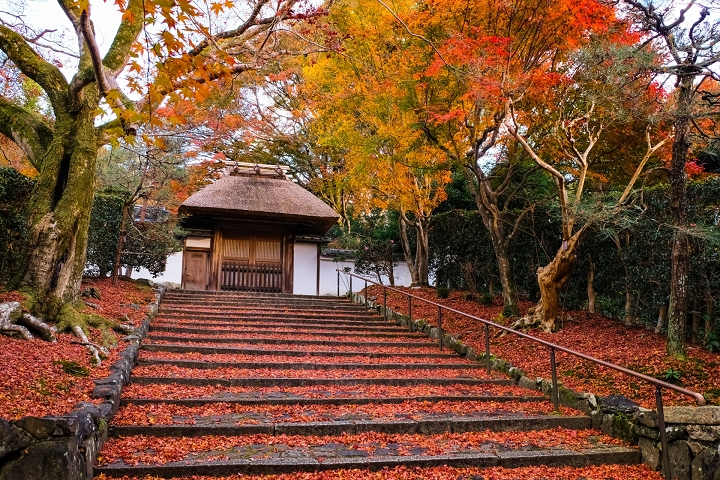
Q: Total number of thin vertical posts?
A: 9